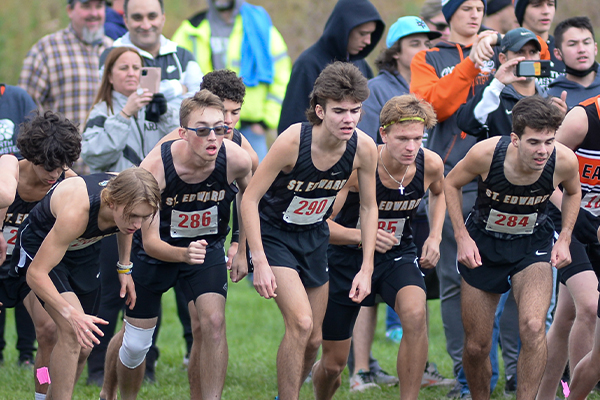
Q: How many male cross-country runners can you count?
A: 8